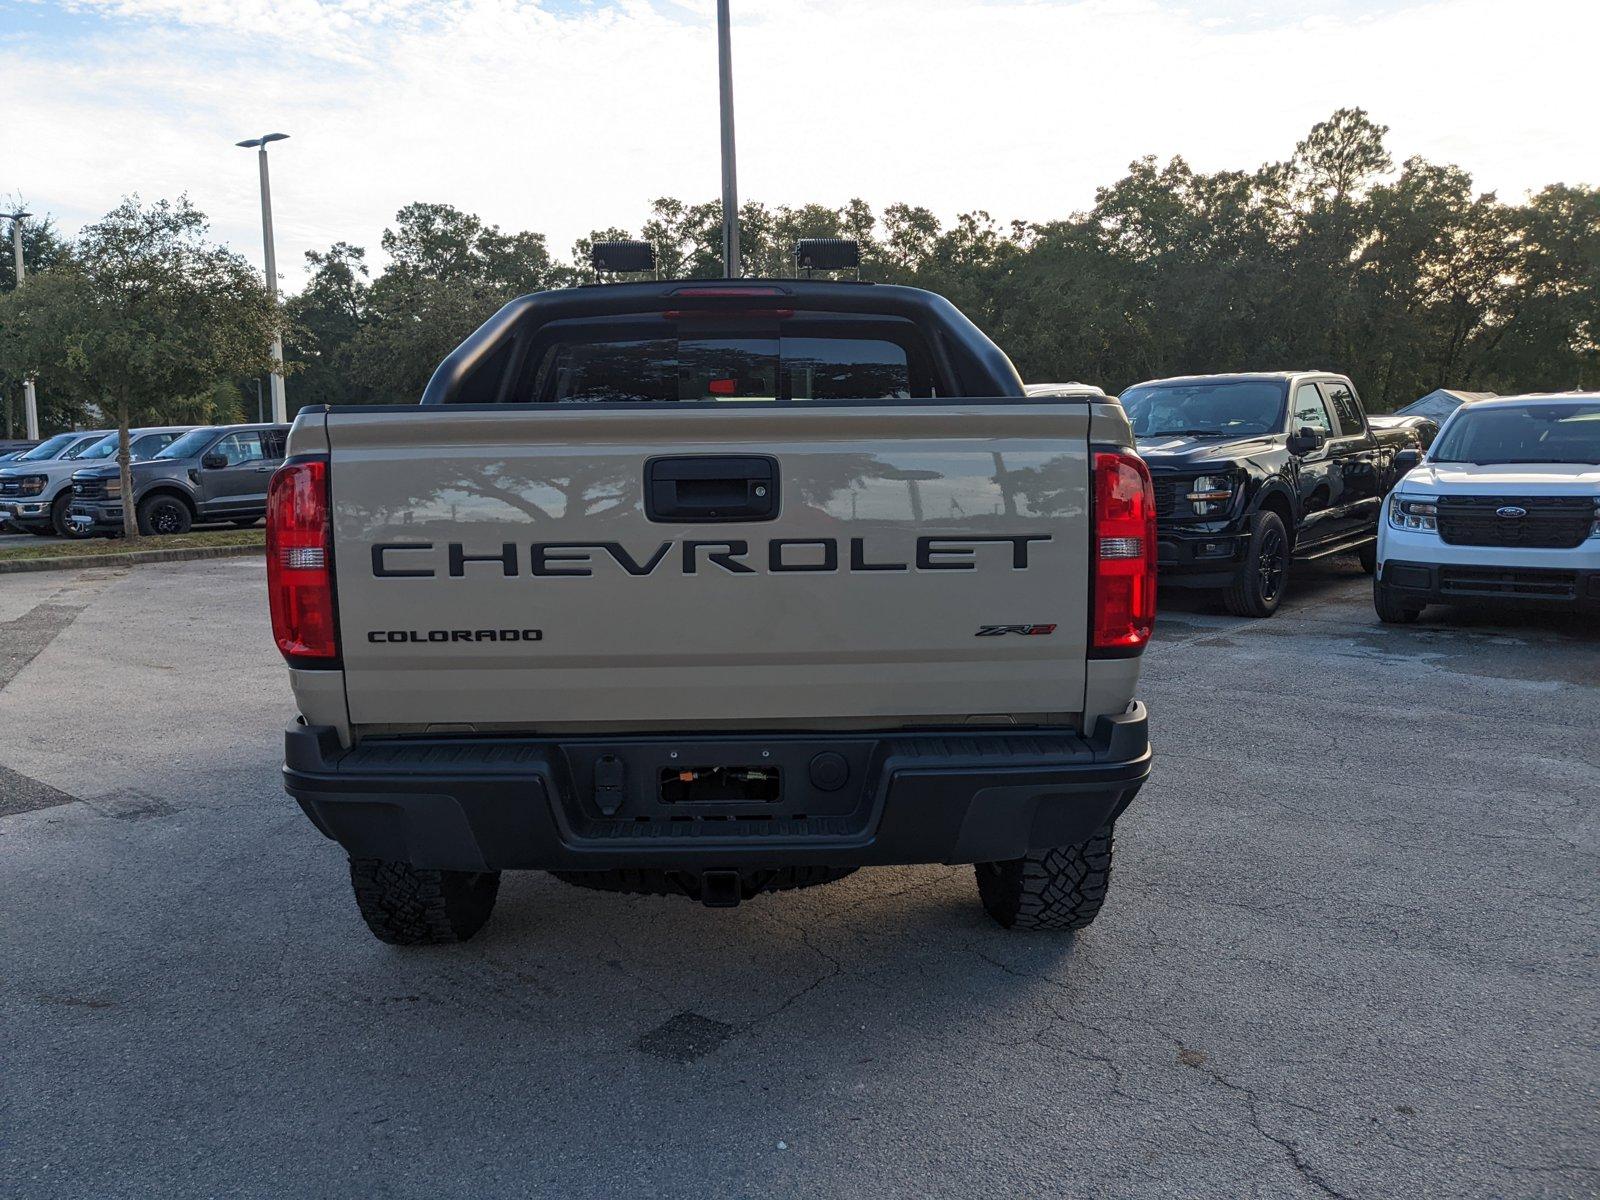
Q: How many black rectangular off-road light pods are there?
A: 2